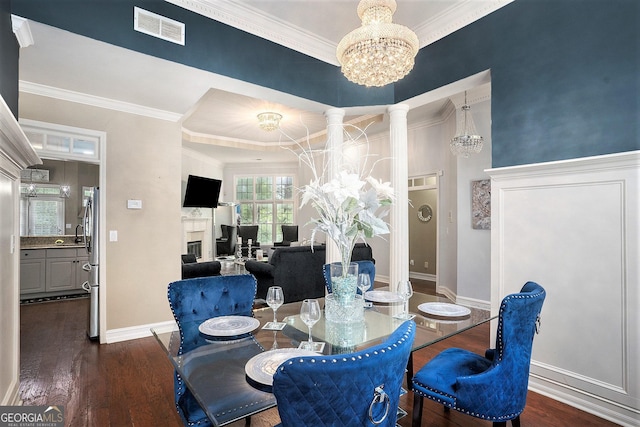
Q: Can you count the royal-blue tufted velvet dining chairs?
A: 4